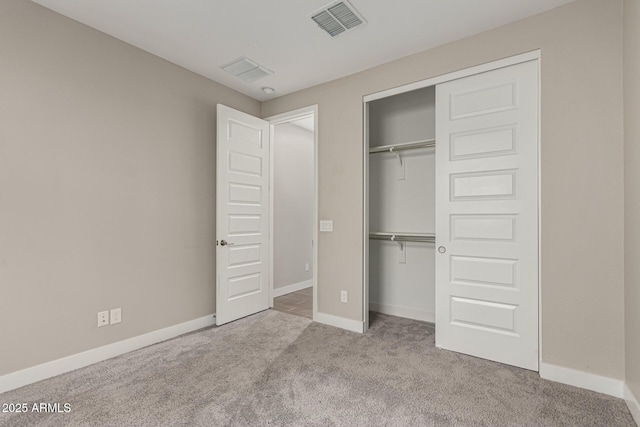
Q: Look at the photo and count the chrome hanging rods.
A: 2